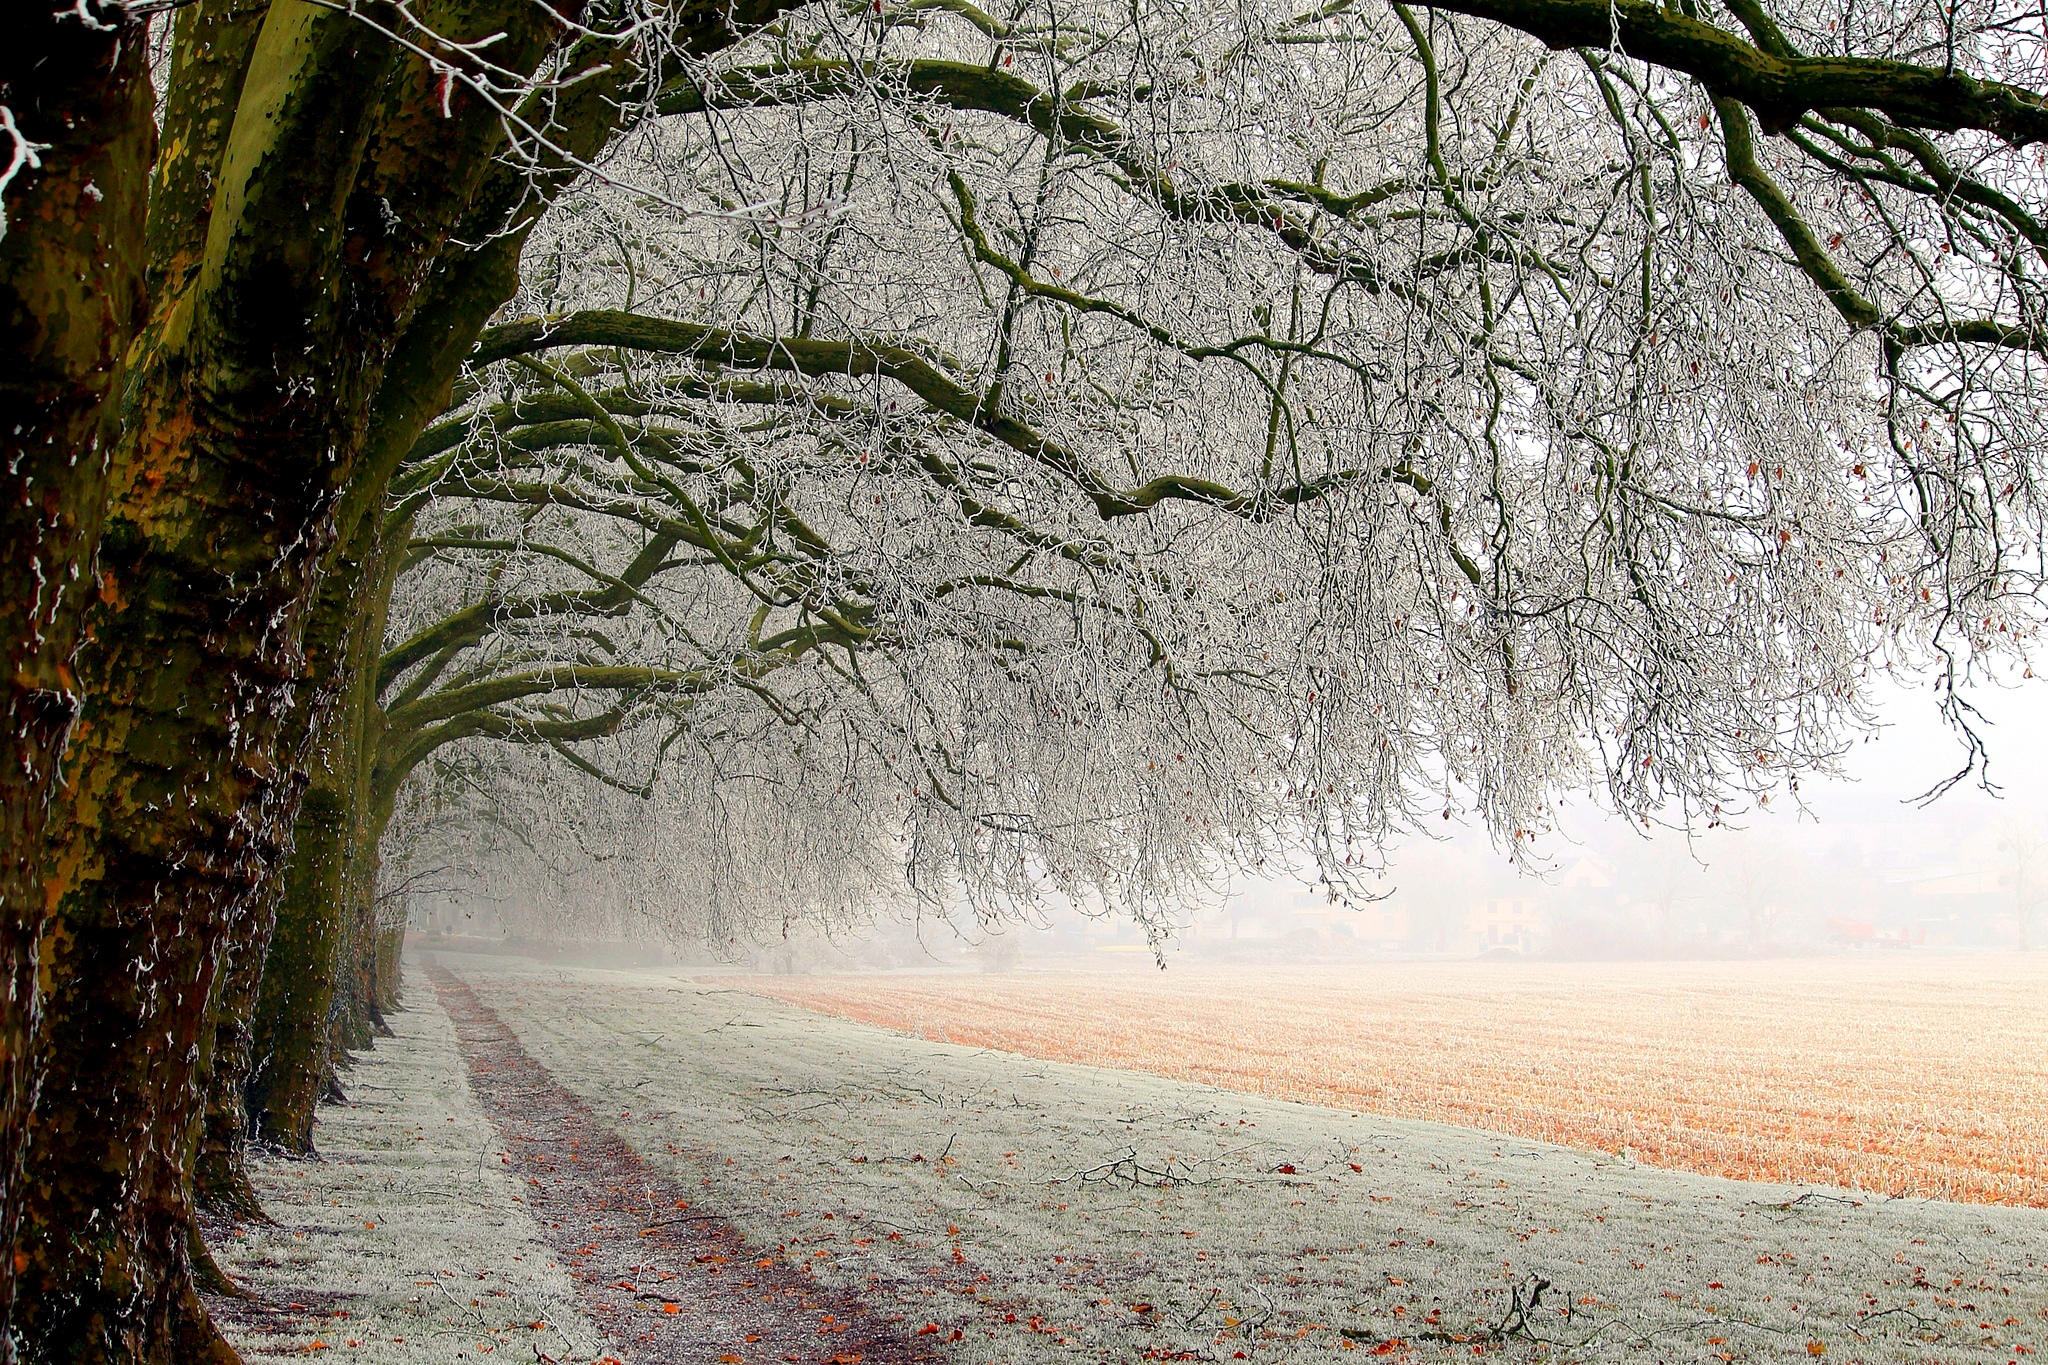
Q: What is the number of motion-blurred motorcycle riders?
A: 0